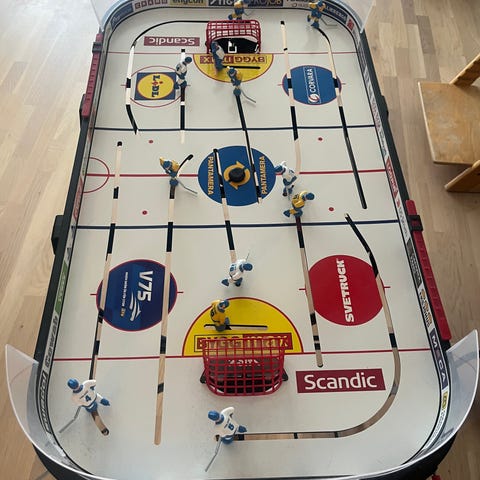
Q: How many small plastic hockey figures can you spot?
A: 12